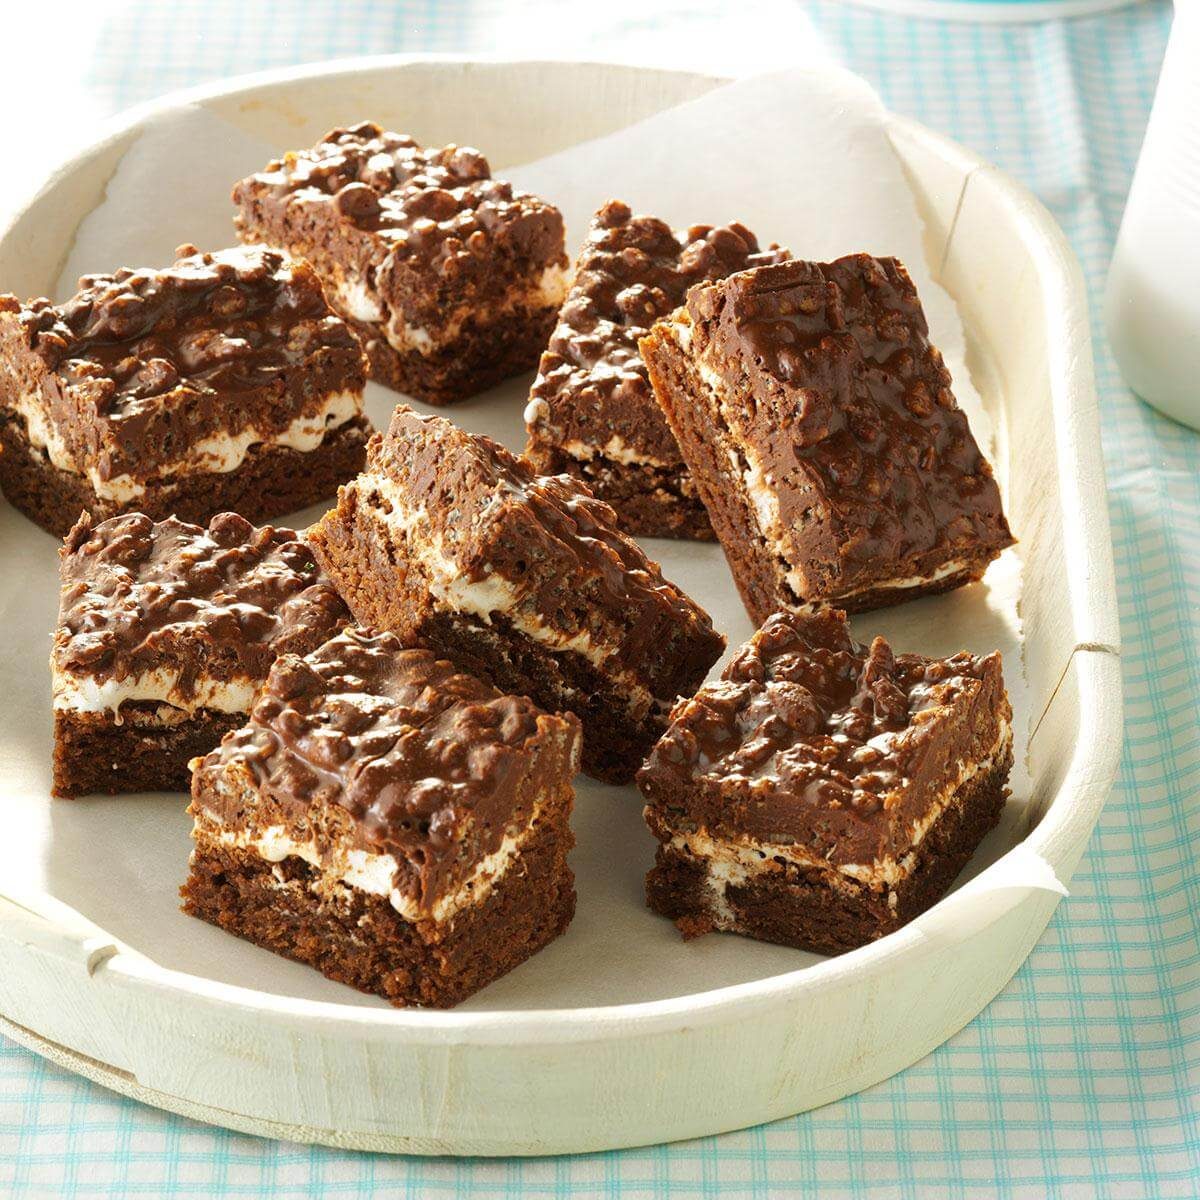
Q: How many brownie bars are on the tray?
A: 8